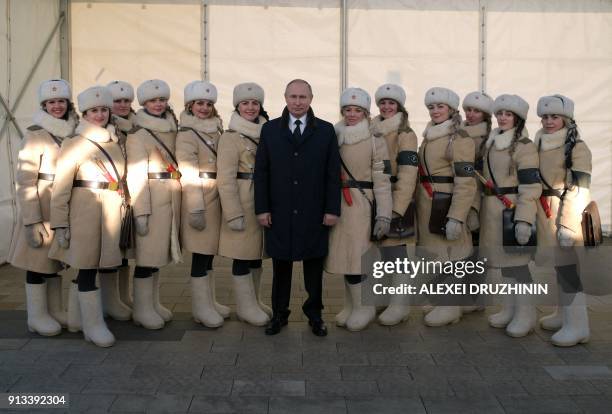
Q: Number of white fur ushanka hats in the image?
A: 12